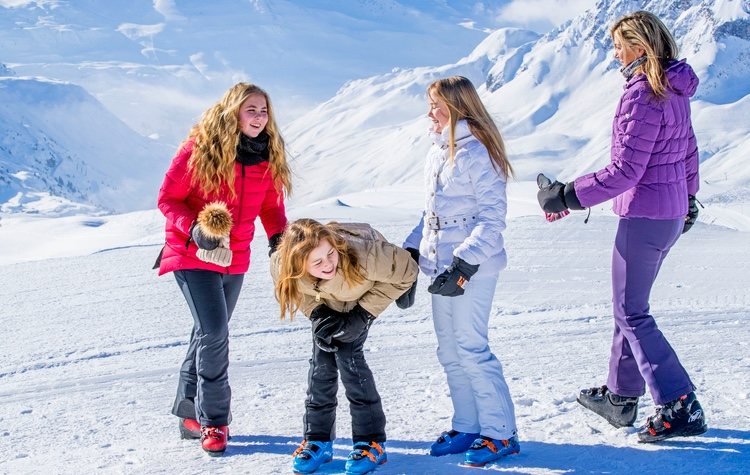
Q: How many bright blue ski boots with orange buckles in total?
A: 4